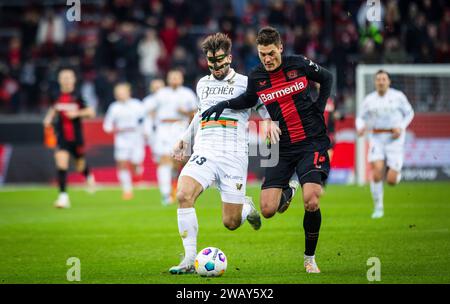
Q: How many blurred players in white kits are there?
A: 4